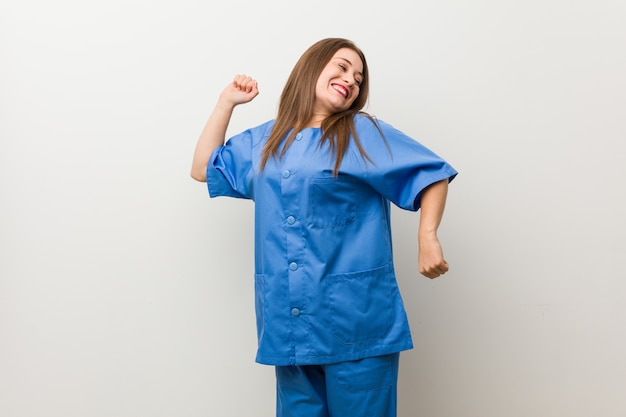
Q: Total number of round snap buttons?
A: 5